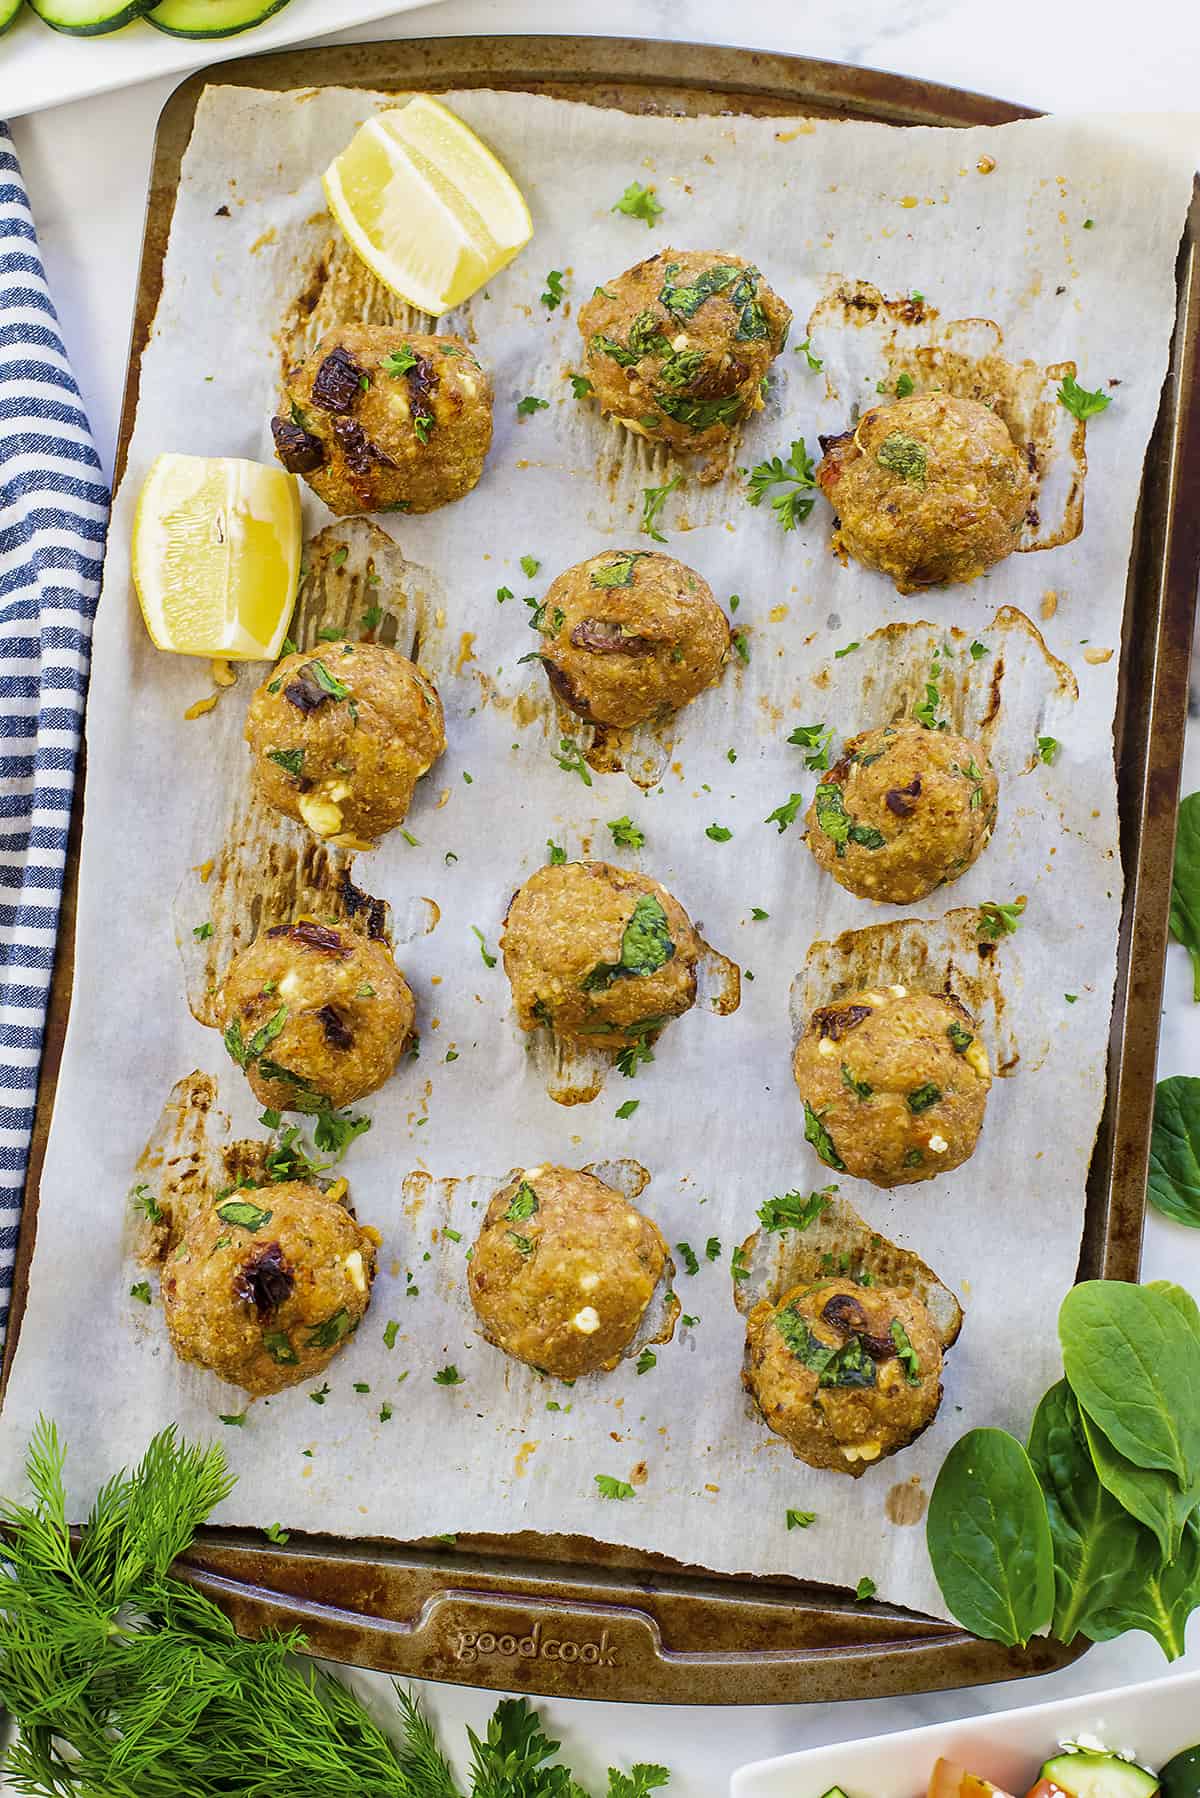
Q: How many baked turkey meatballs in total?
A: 12